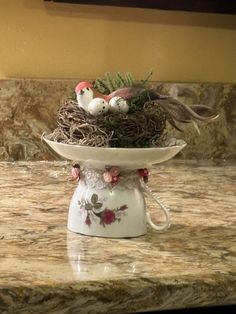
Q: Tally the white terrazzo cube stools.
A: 0